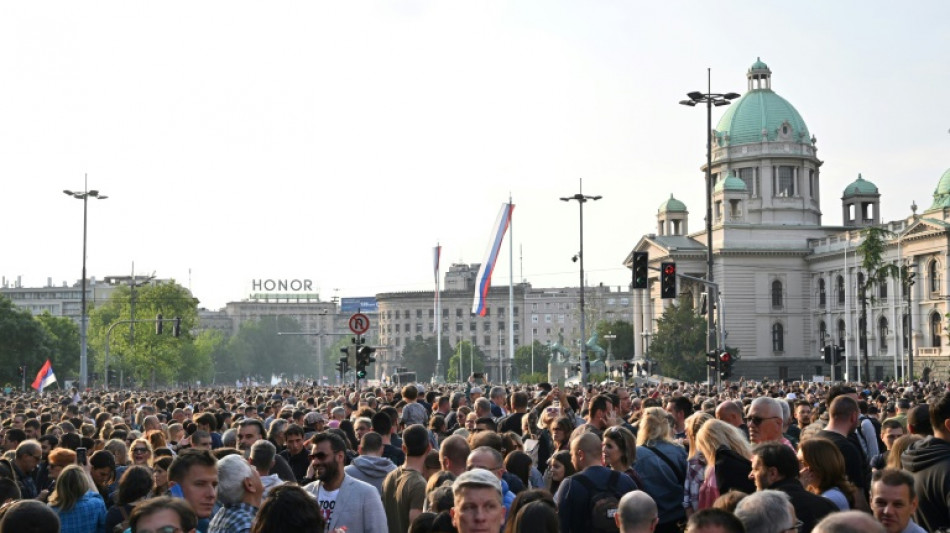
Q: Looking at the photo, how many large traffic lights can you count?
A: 2